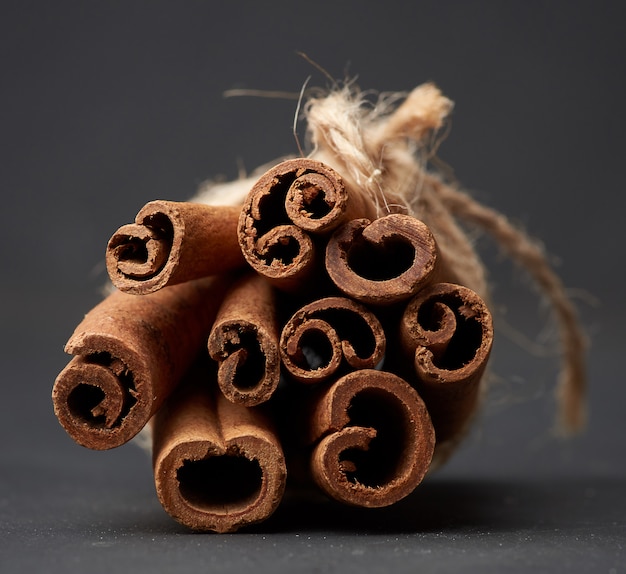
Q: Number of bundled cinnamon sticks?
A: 9